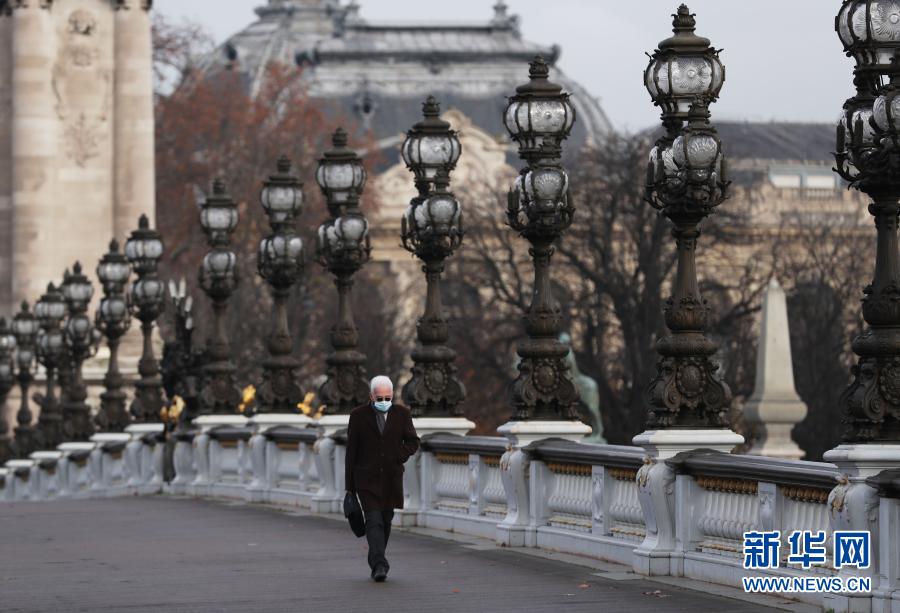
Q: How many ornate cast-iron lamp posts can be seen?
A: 13